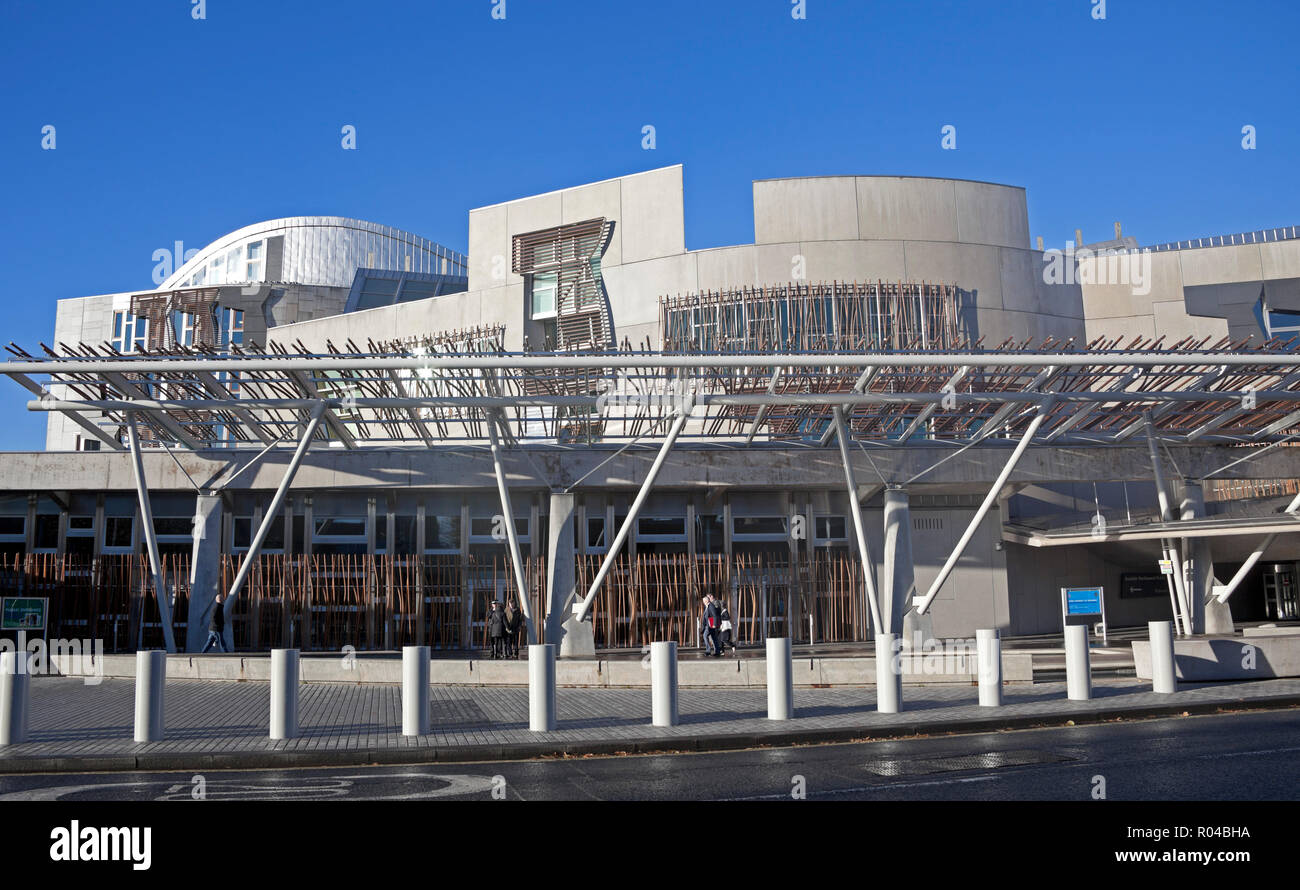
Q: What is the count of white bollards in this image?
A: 11